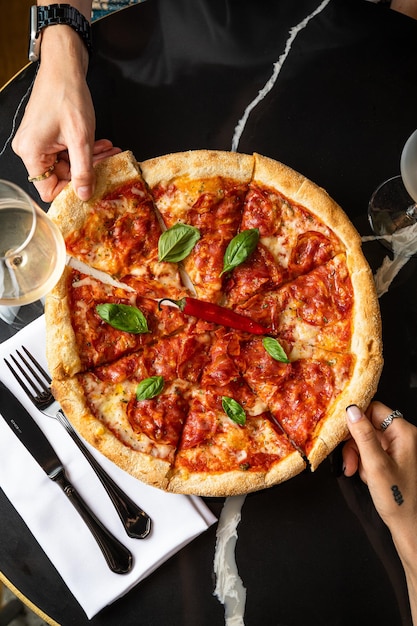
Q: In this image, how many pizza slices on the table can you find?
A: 8